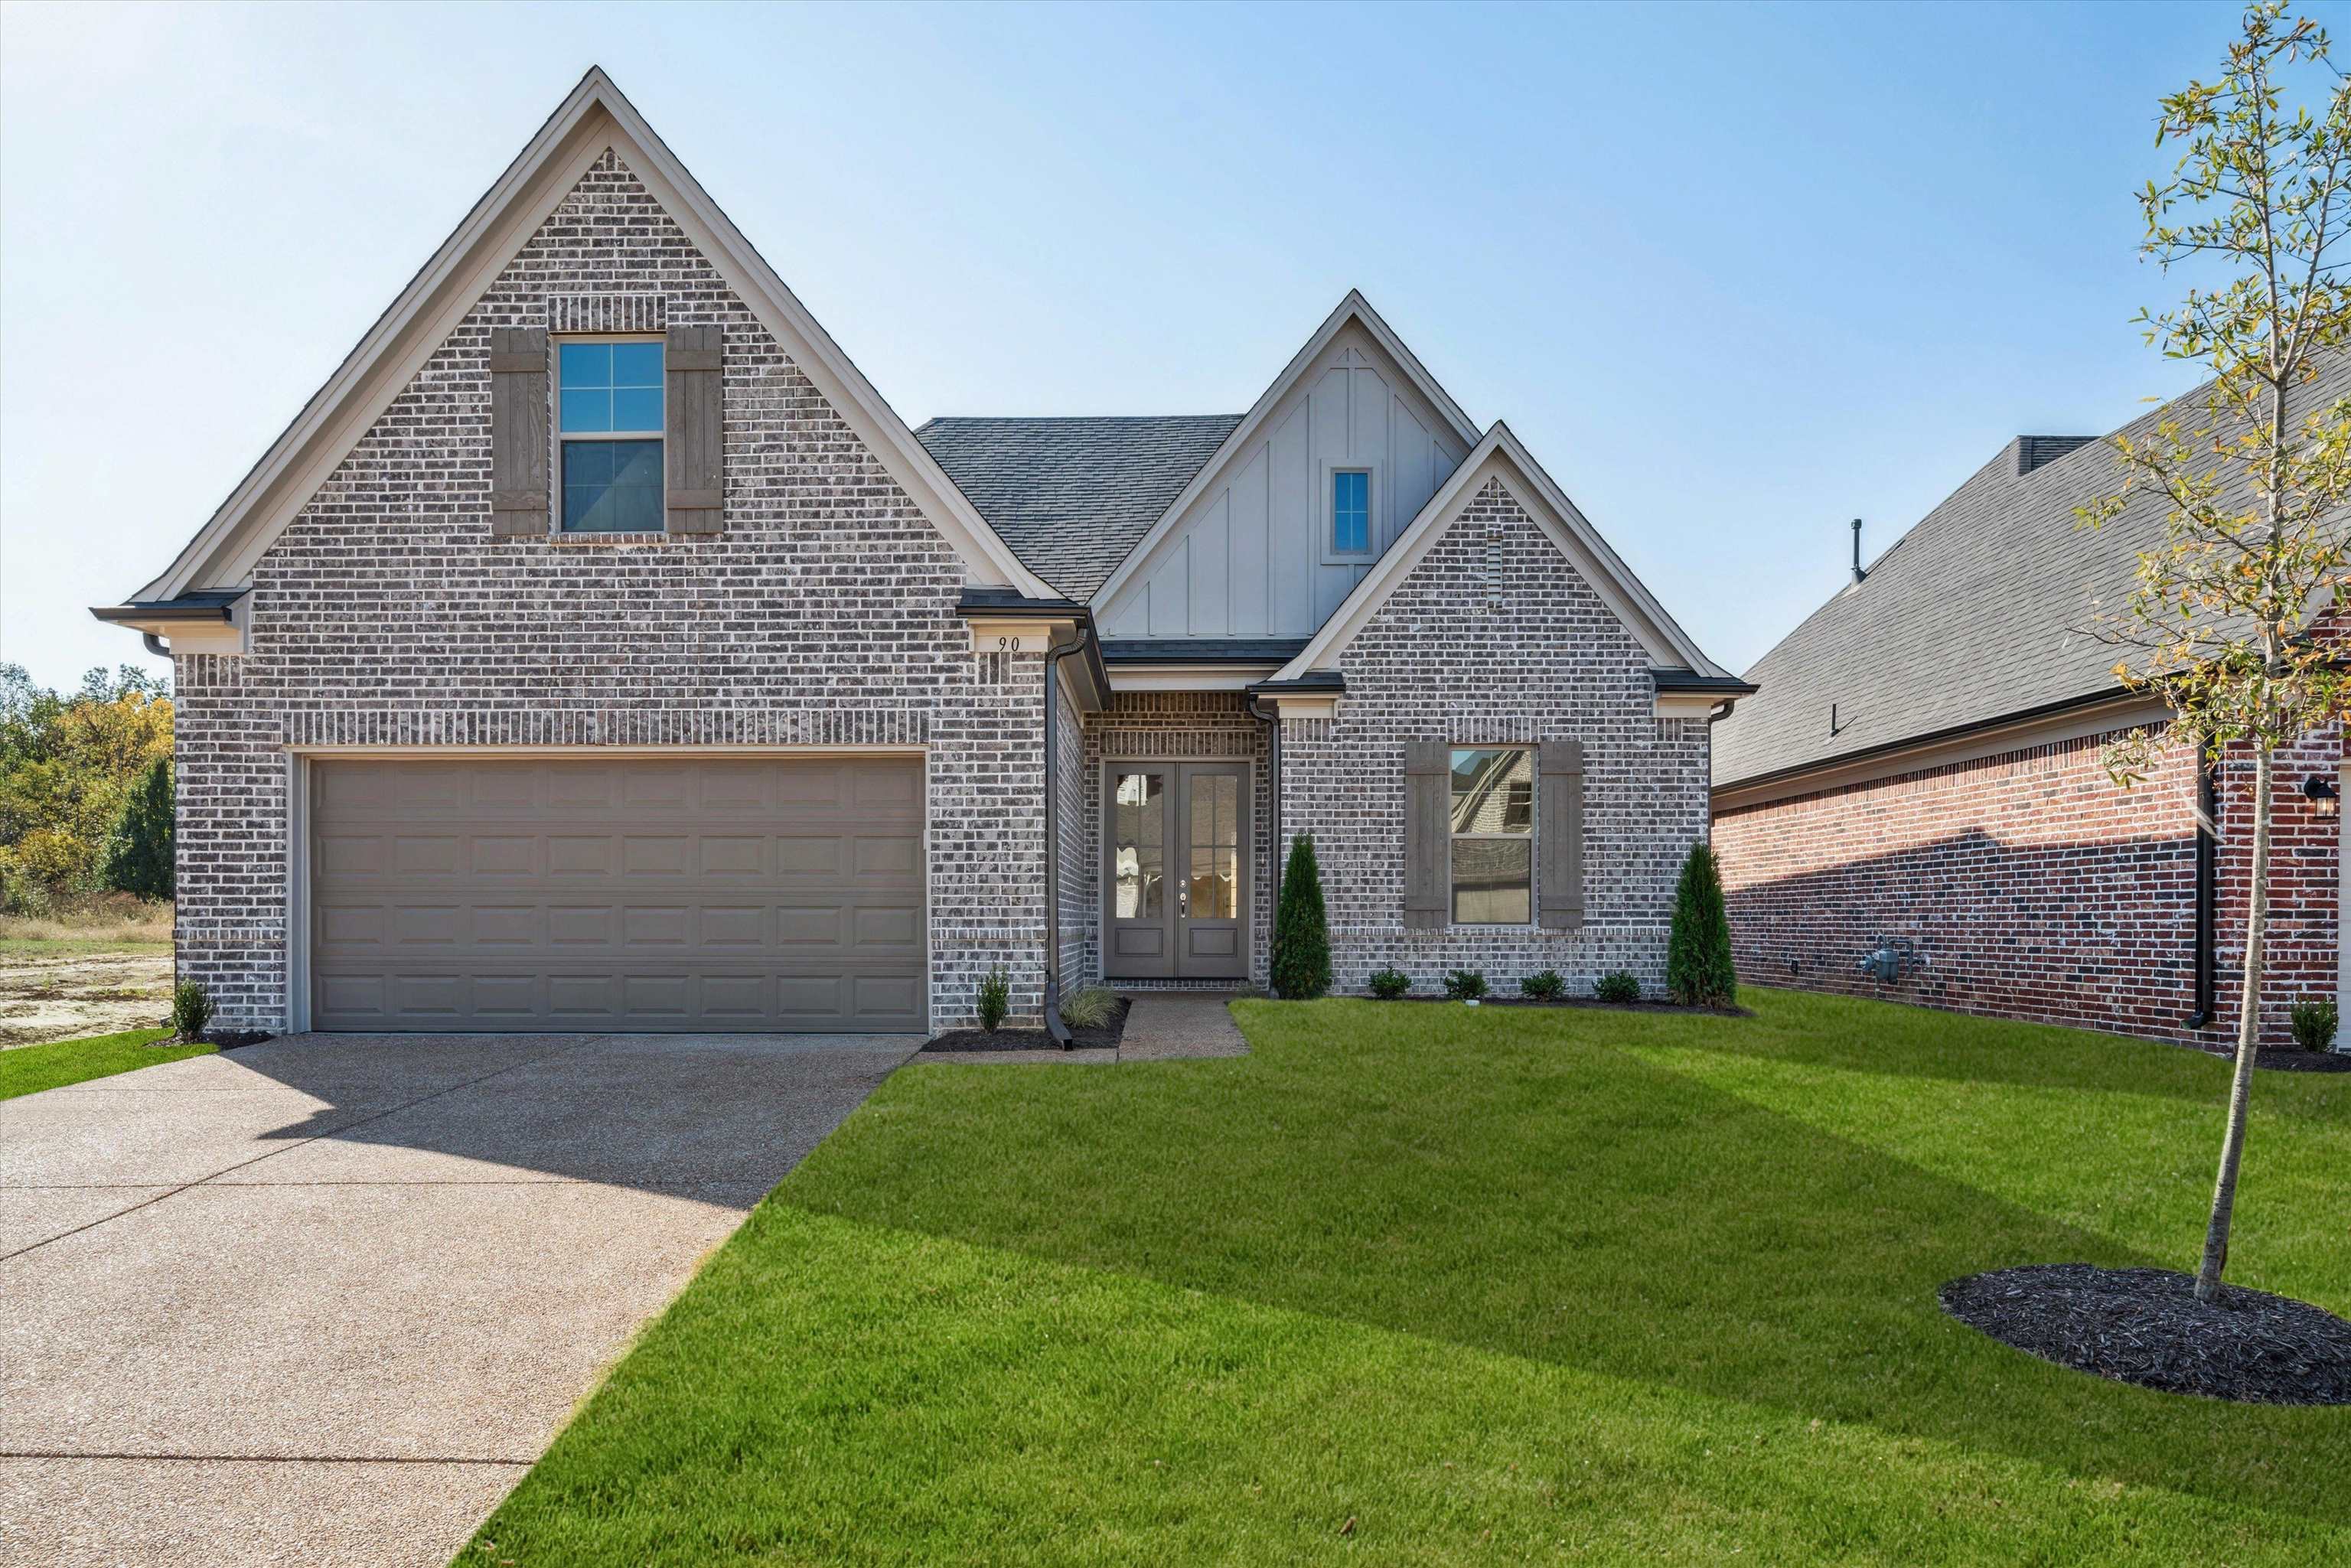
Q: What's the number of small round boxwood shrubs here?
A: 4